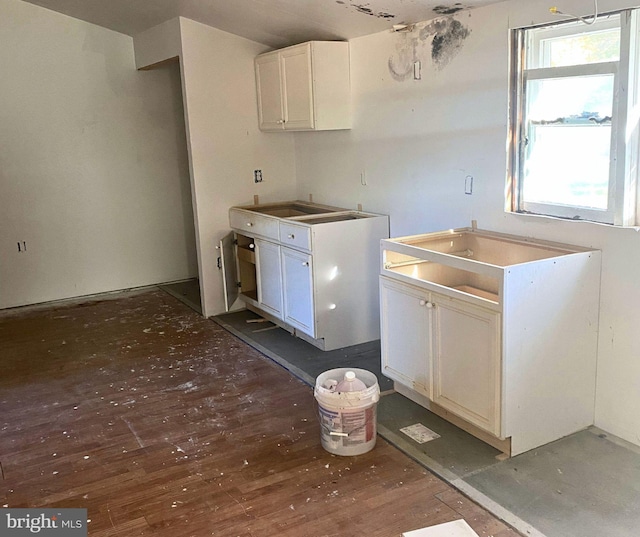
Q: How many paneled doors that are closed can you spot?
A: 6